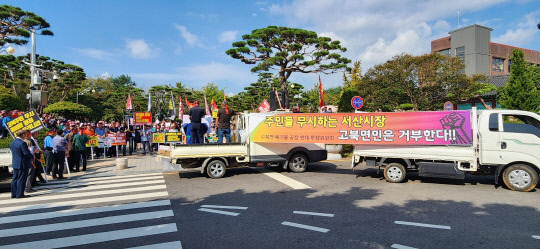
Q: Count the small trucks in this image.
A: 2